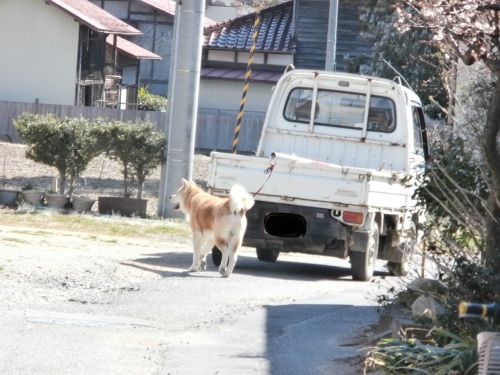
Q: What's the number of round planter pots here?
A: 4